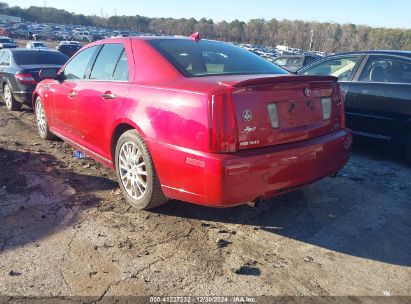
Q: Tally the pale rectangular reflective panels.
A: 2